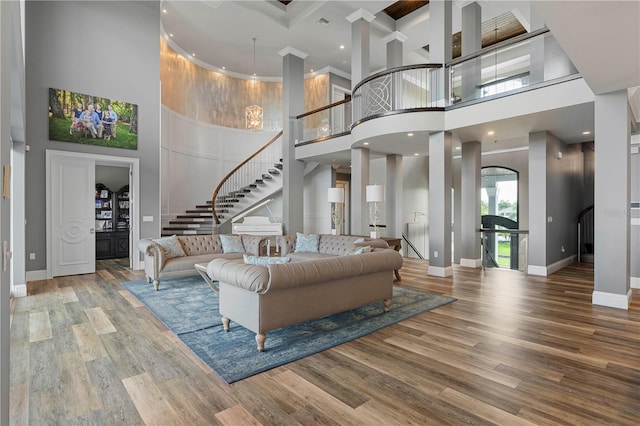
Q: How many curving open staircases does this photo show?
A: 1